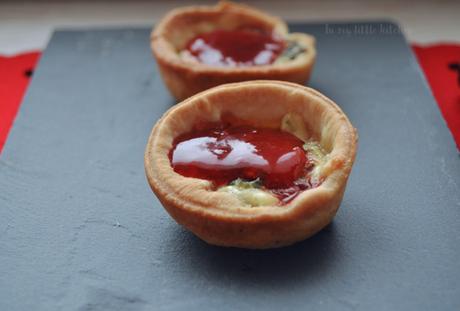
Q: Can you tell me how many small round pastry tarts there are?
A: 2